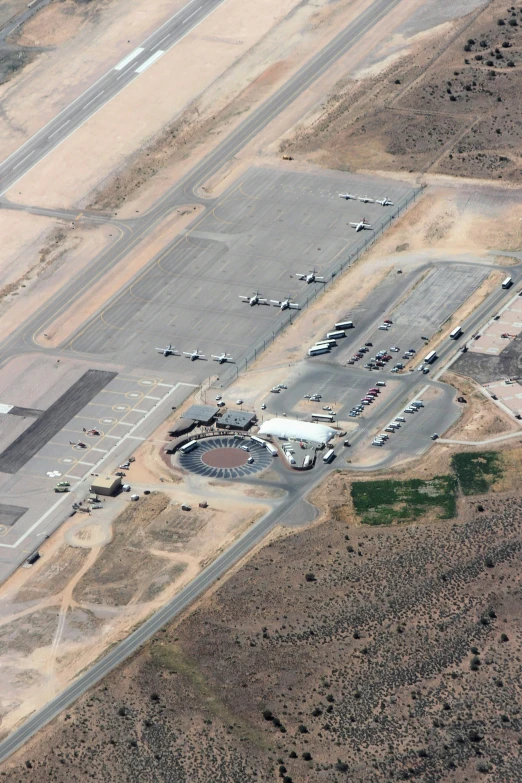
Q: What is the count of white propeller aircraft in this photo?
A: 10